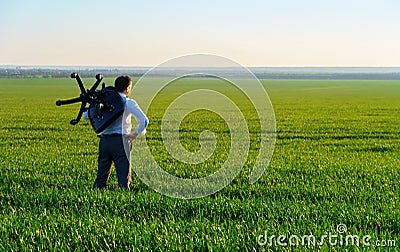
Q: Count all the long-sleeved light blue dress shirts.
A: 1